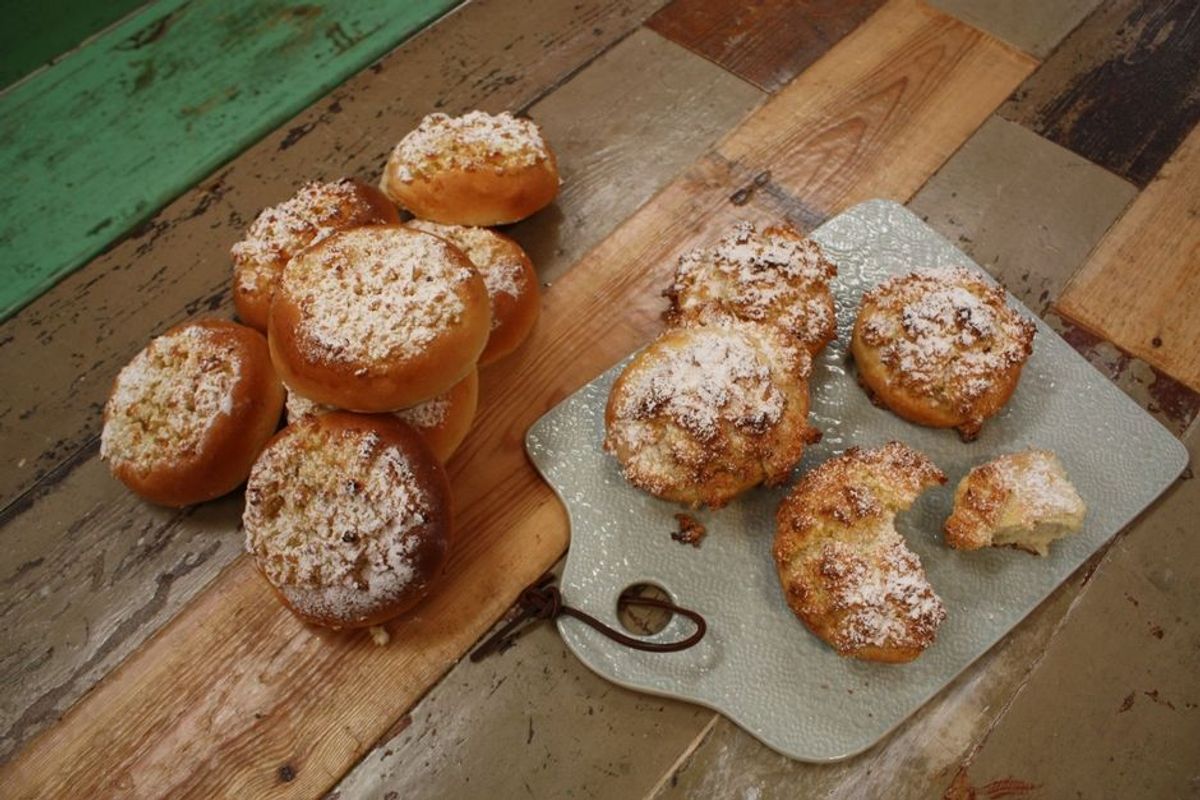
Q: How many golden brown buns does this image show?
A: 11